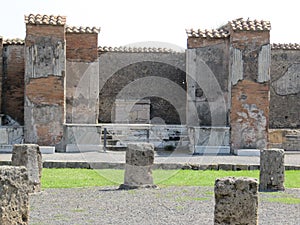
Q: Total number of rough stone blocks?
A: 5